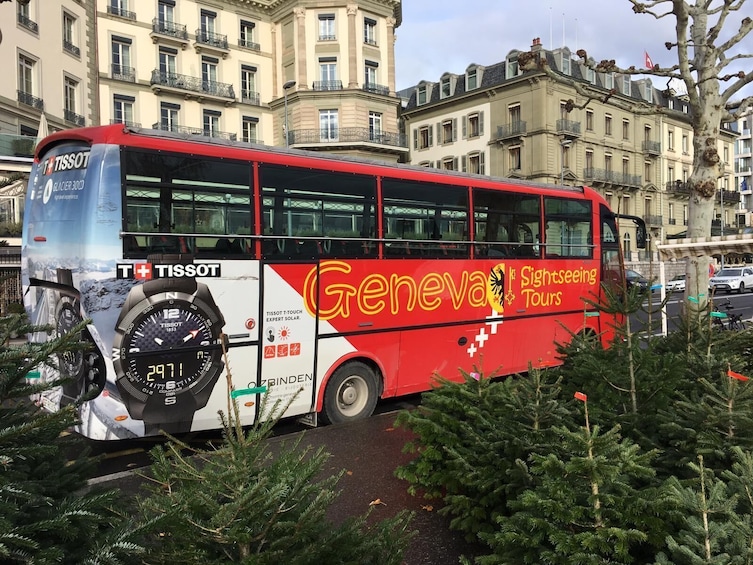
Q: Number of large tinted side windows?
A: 5